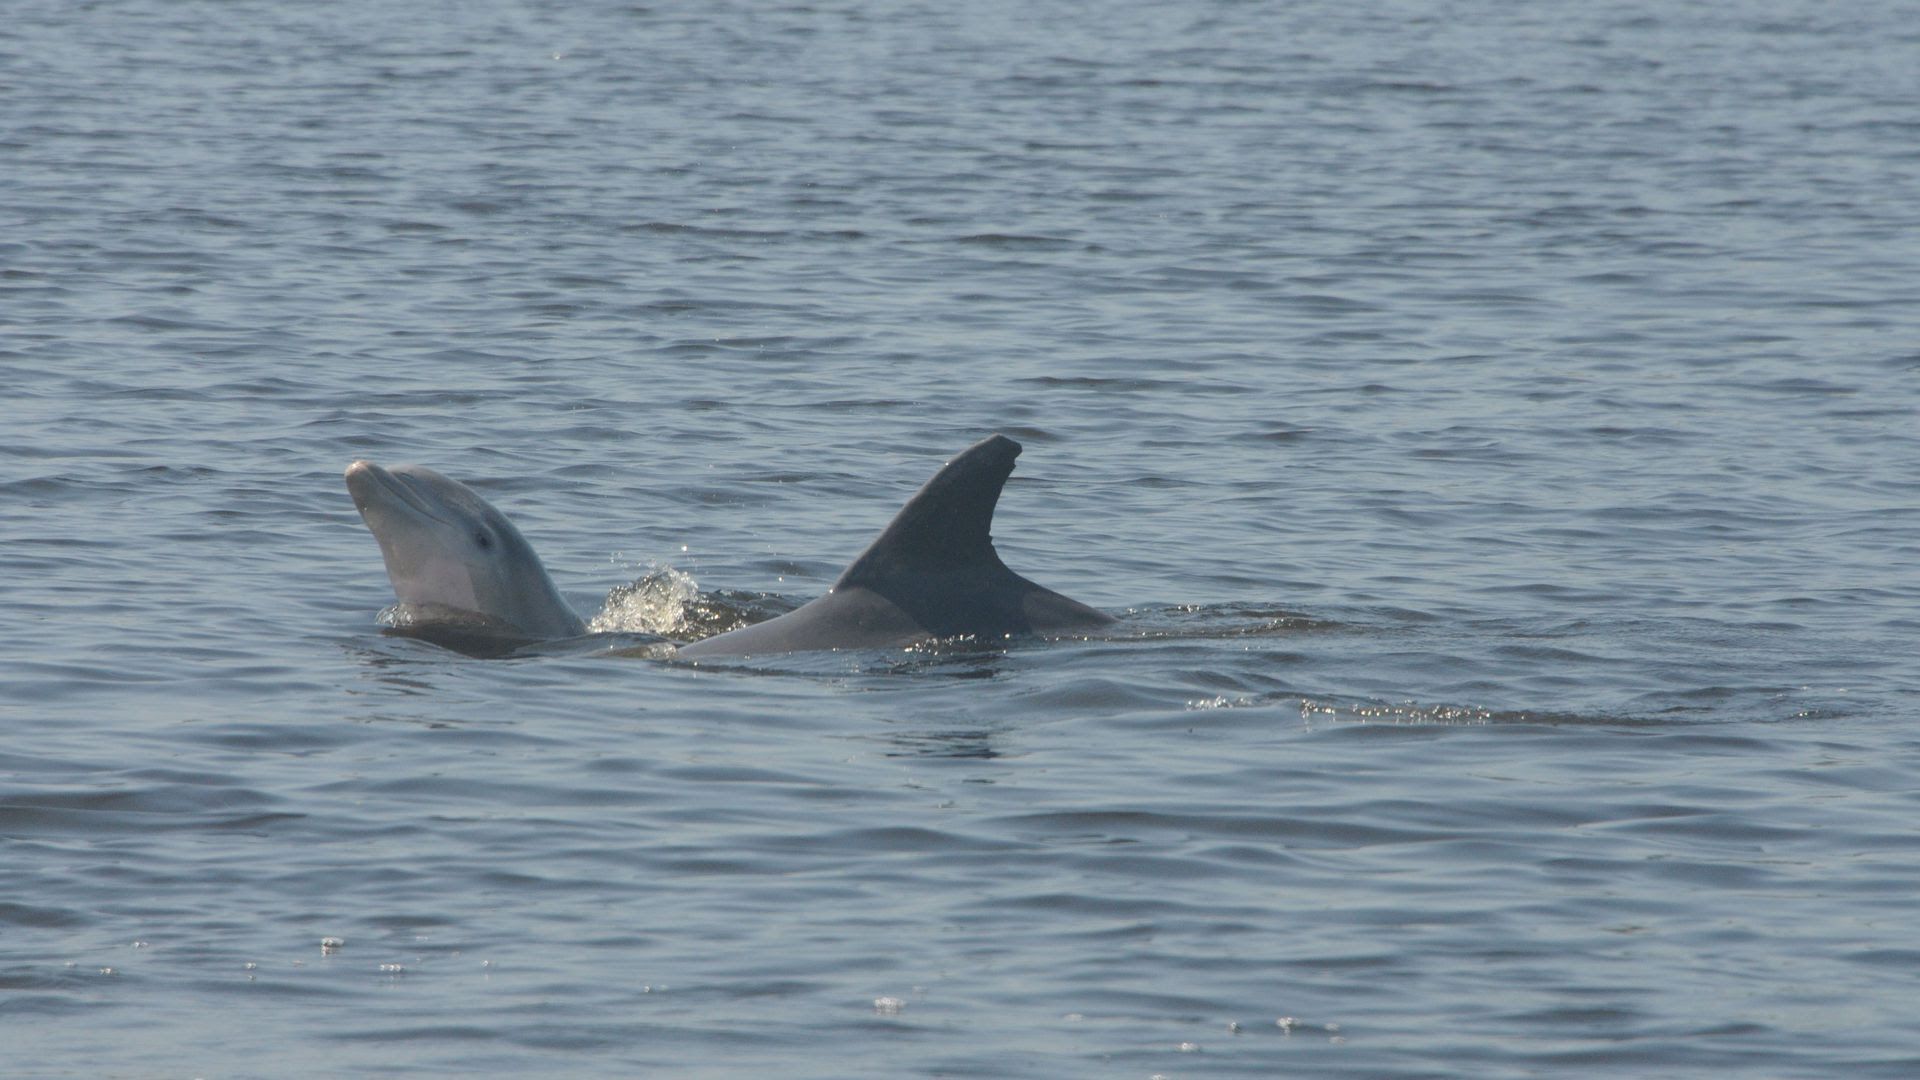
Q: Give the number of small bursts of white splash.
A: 1